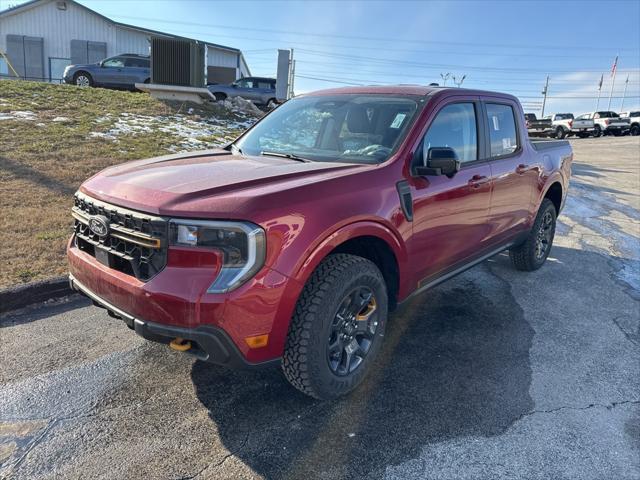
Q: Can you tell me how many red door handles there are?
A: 2